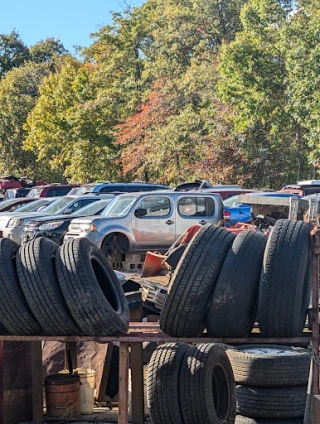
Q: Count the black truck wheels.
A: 11